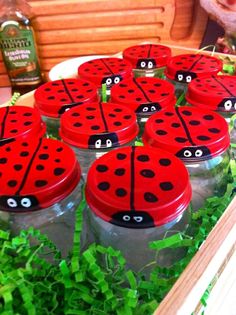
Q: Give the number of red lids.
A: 11